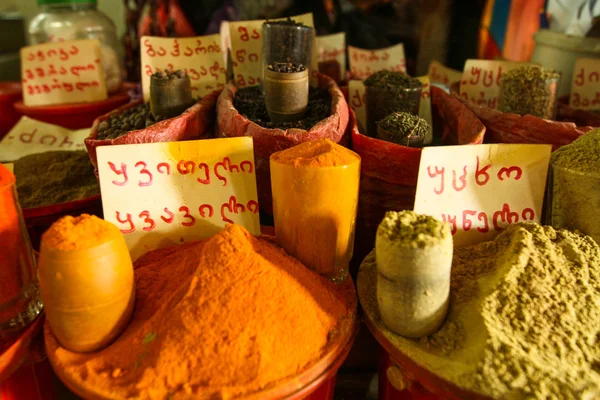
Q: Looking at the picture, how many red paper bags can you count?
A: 4